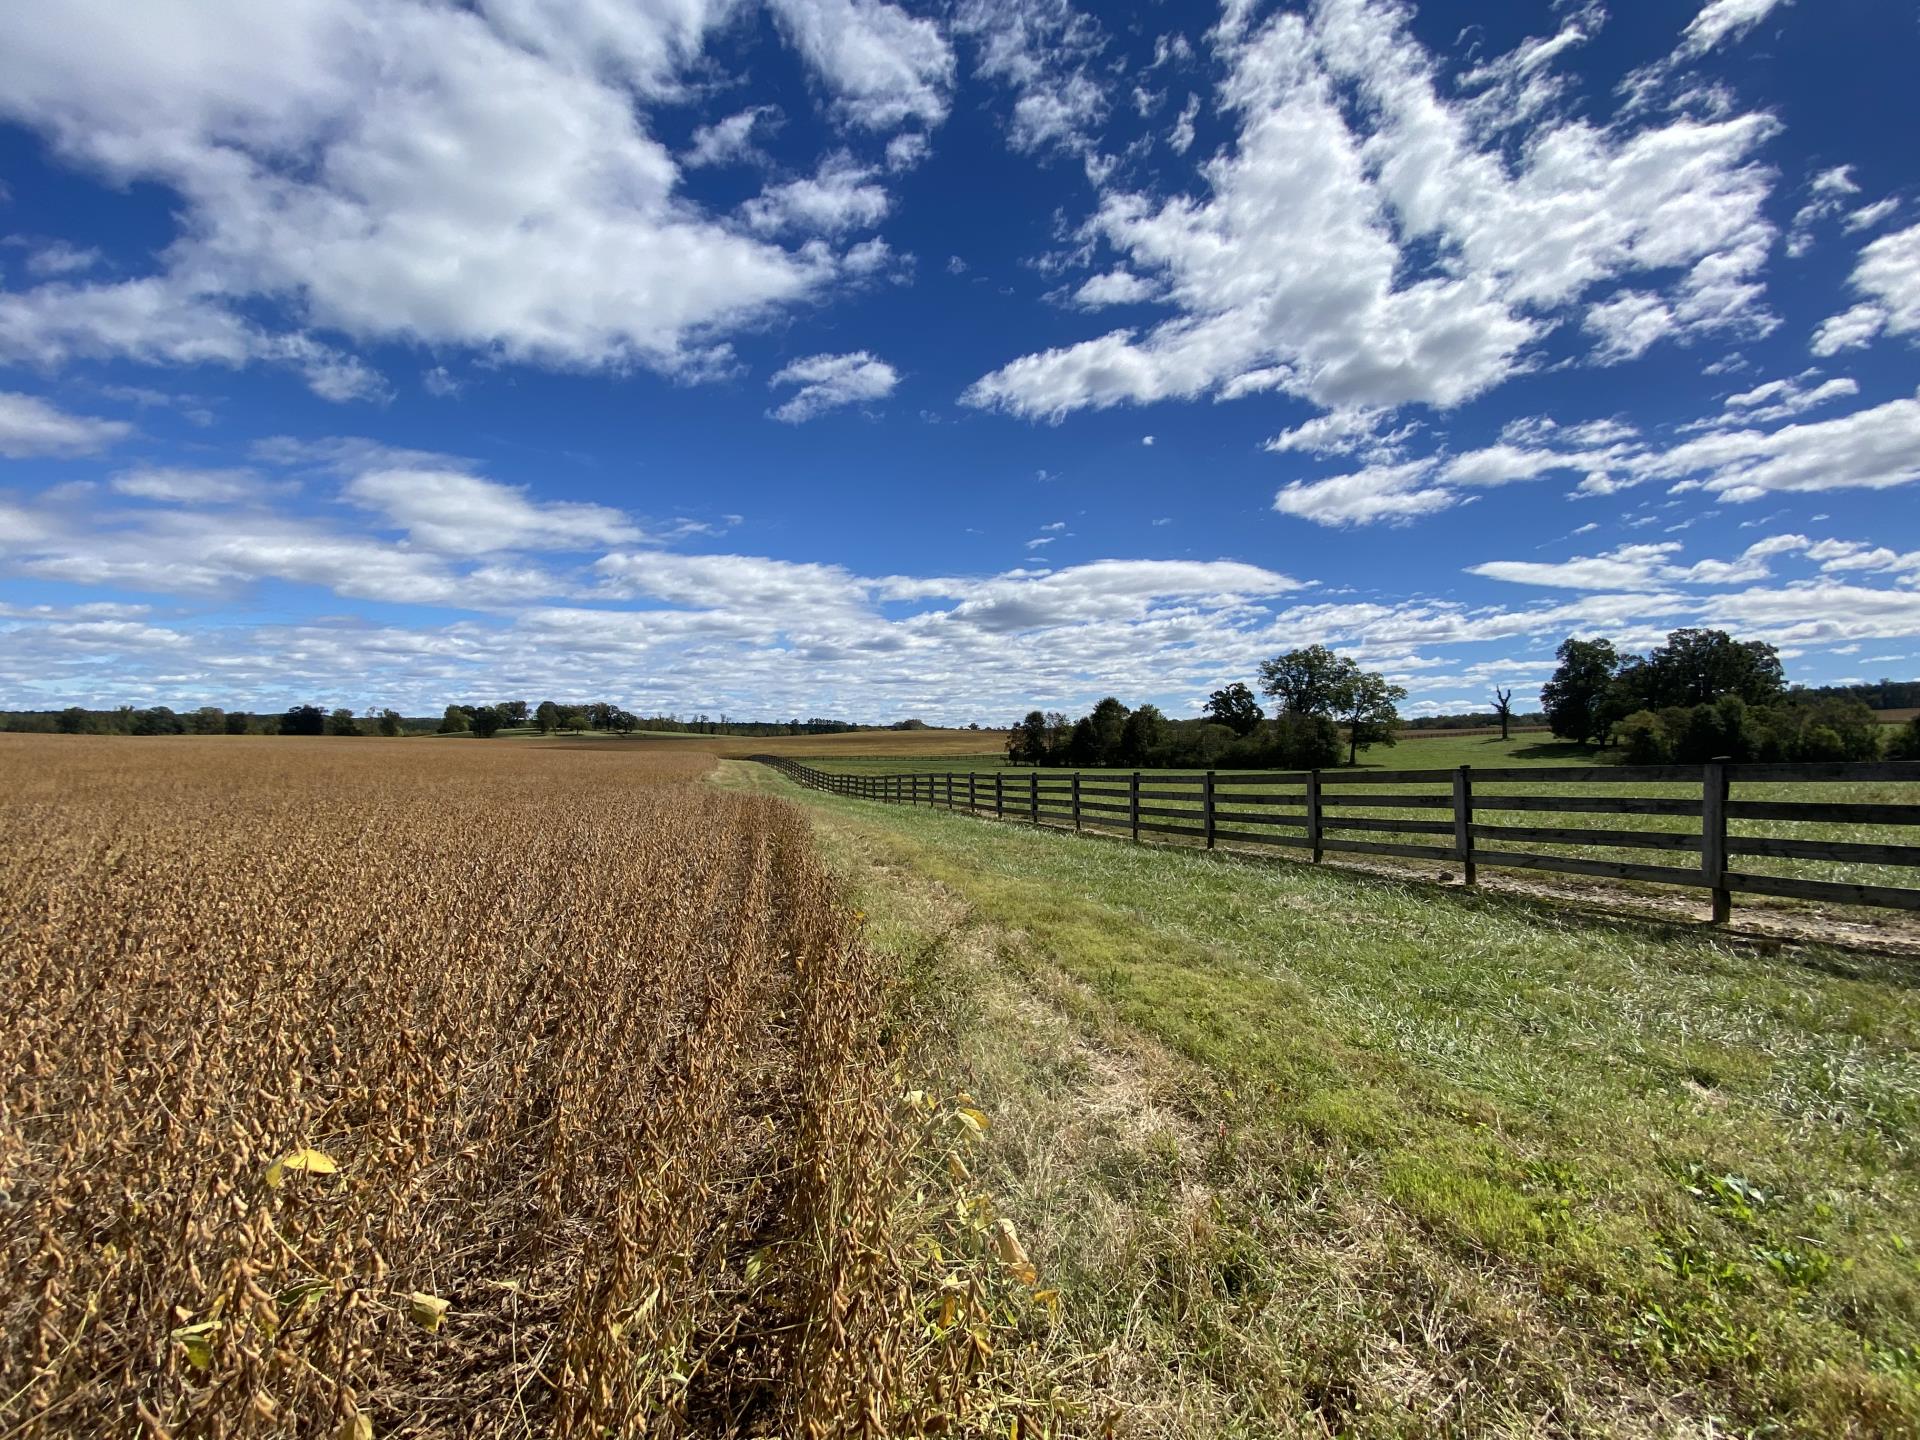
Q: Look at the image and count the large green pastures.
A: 1